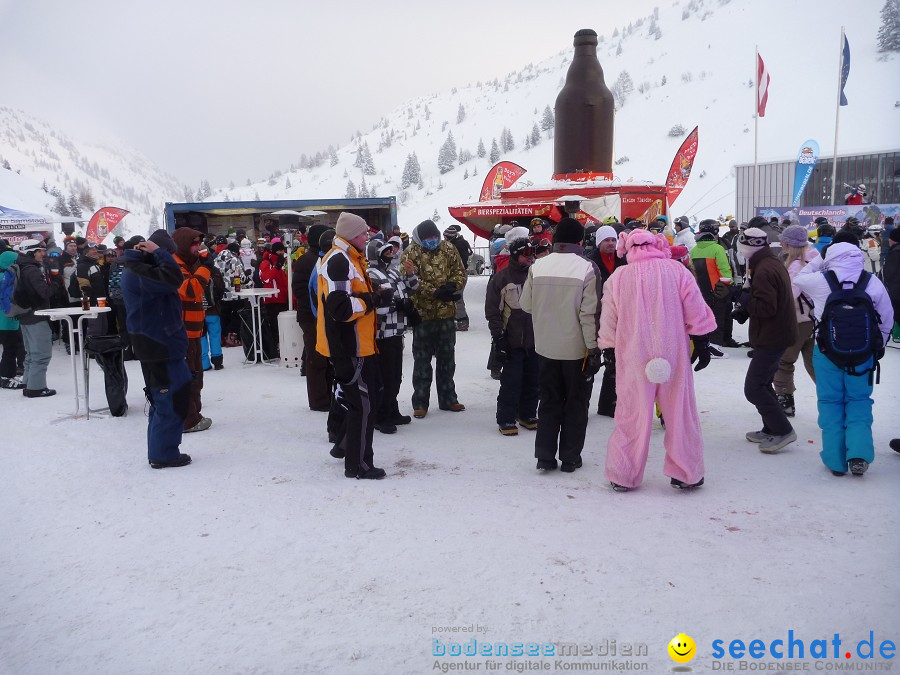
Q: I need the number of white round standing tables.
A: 2